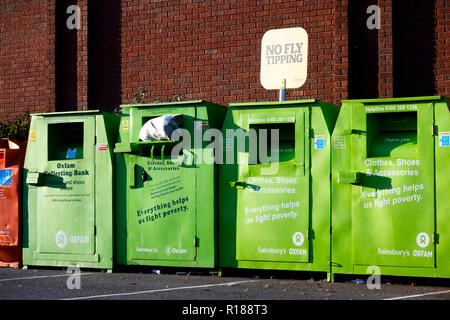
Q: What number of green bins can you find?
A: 4